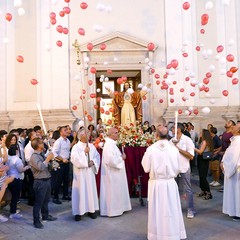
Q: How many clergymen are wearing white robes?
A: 4